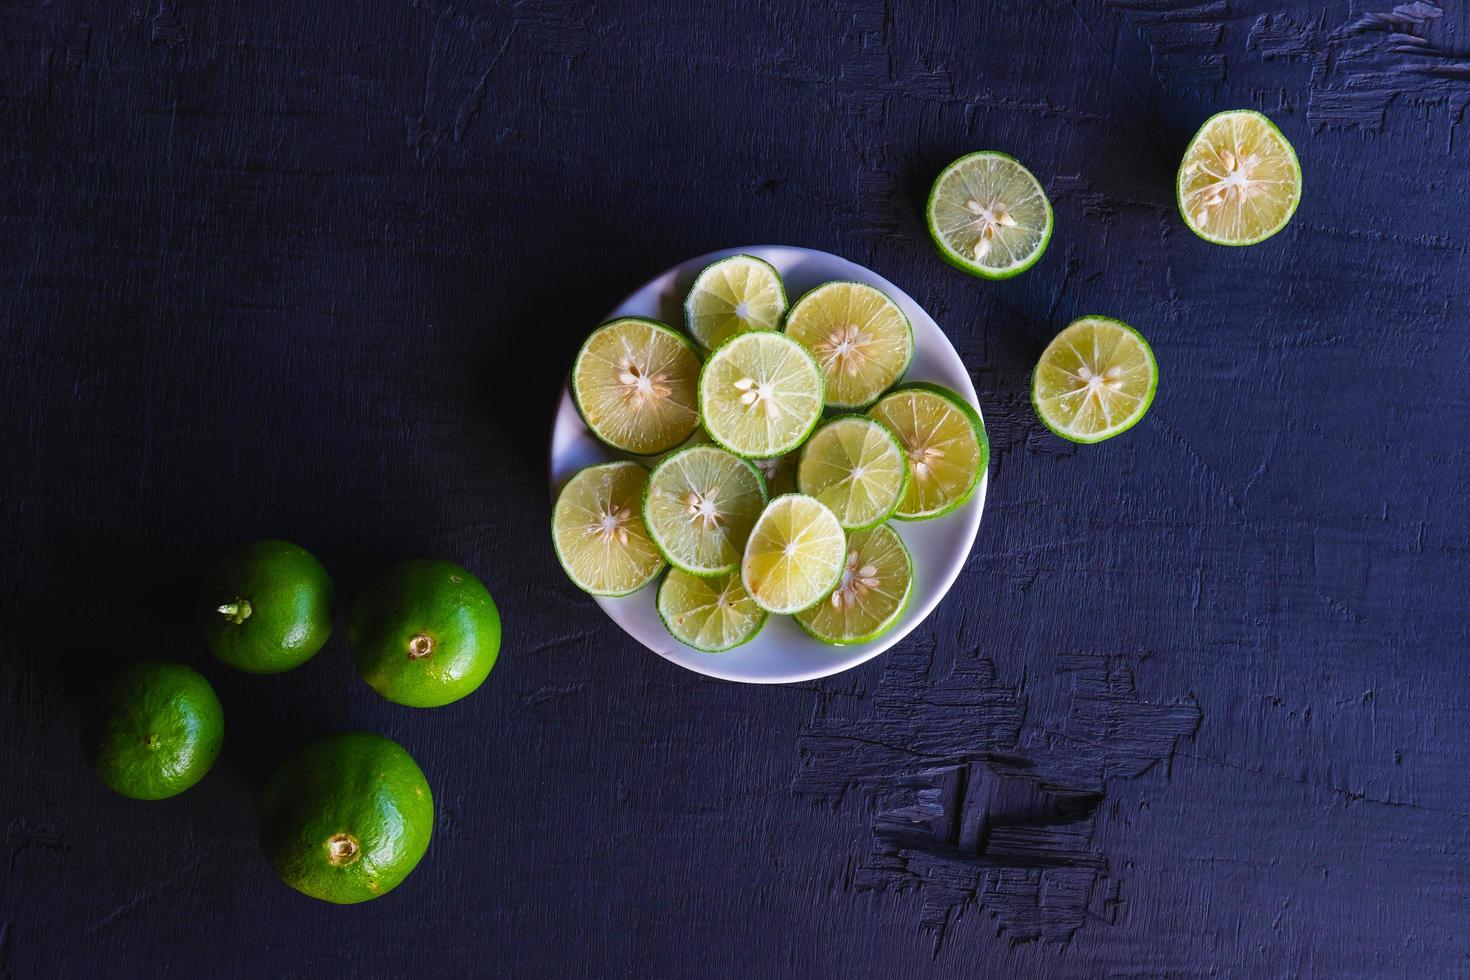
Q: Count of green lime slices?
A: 15